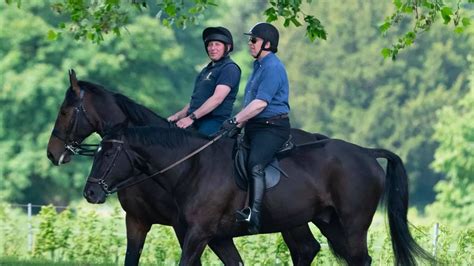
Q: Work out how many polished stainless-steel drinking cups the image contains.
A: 0